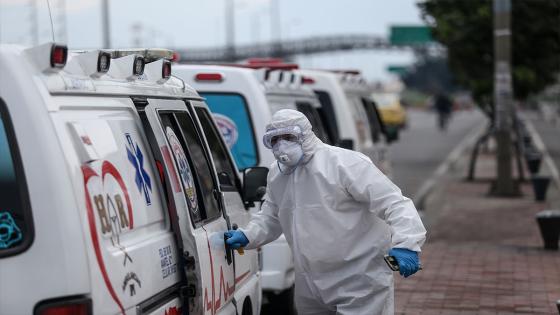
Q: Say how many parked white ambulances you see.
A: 3